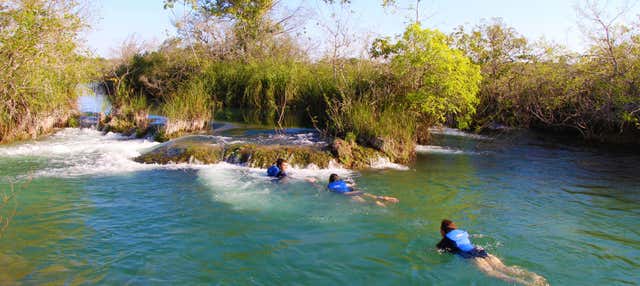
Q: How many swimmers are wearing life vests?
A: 3